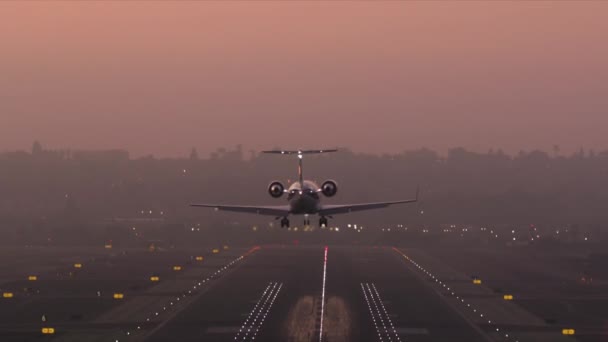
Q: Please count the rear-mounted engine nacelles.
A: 2